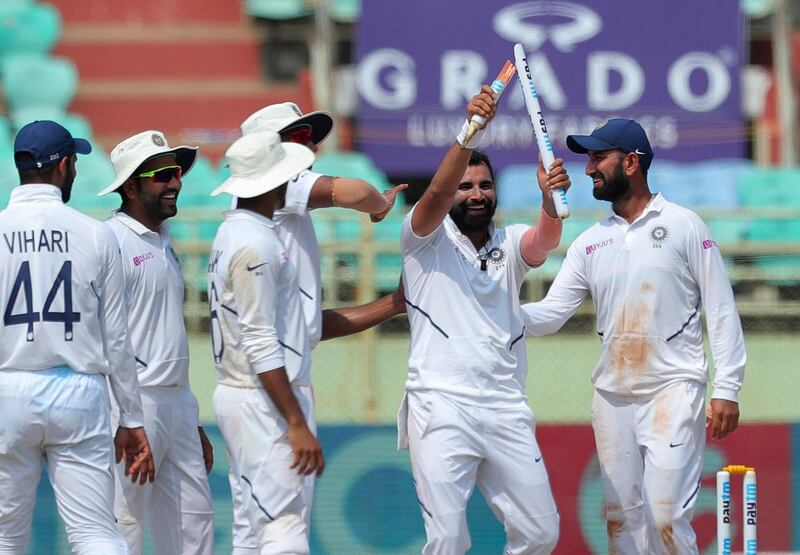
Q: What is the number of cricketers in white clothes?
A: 6